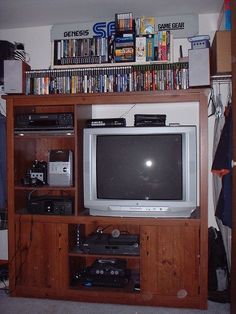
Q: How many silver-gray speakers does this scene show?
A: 2